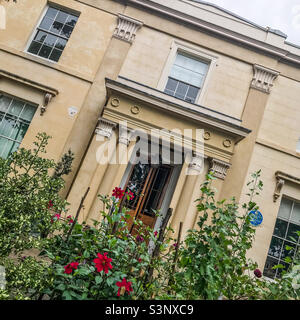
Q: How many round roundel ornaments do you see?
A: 4